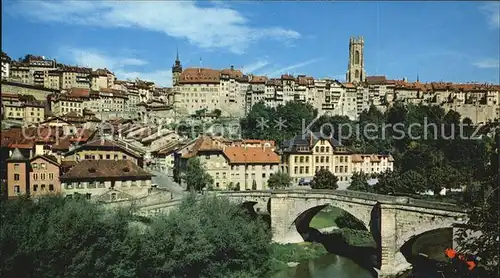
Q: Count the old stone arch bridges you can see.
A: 1